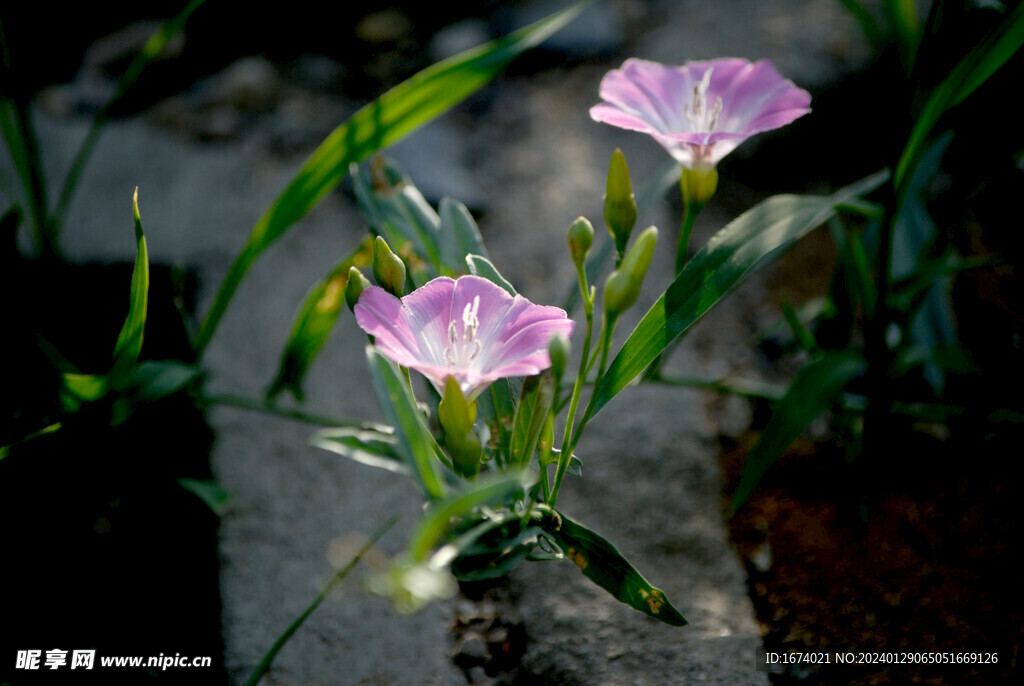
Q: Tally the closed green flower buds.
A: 6